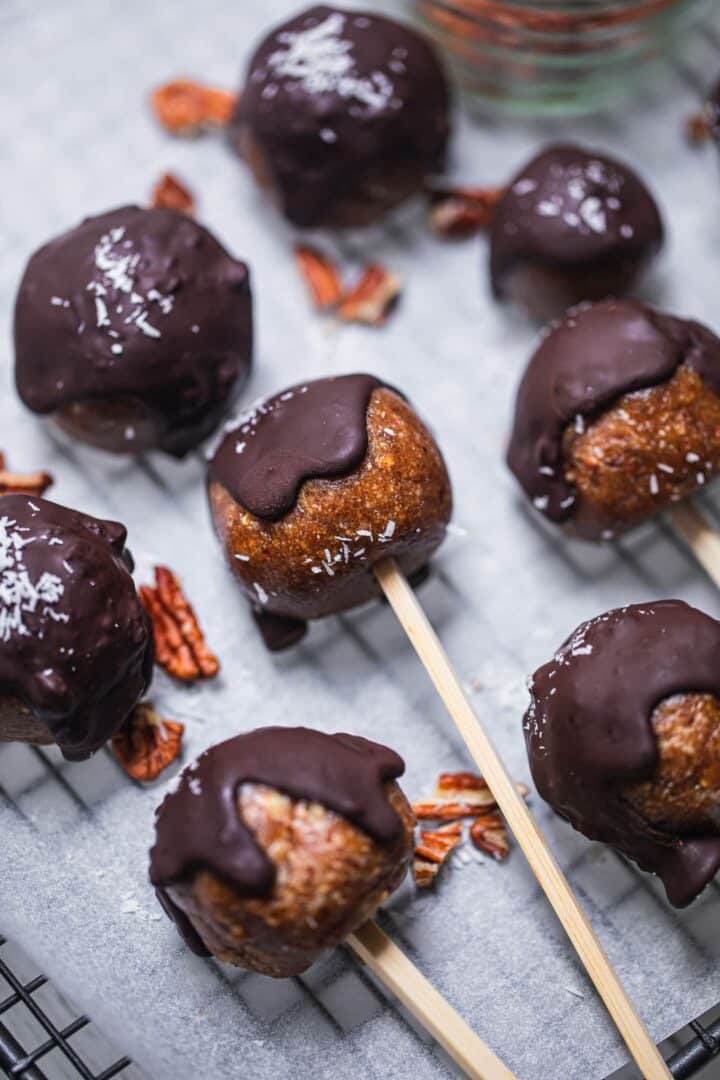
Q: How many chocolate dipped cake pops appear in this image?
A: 8